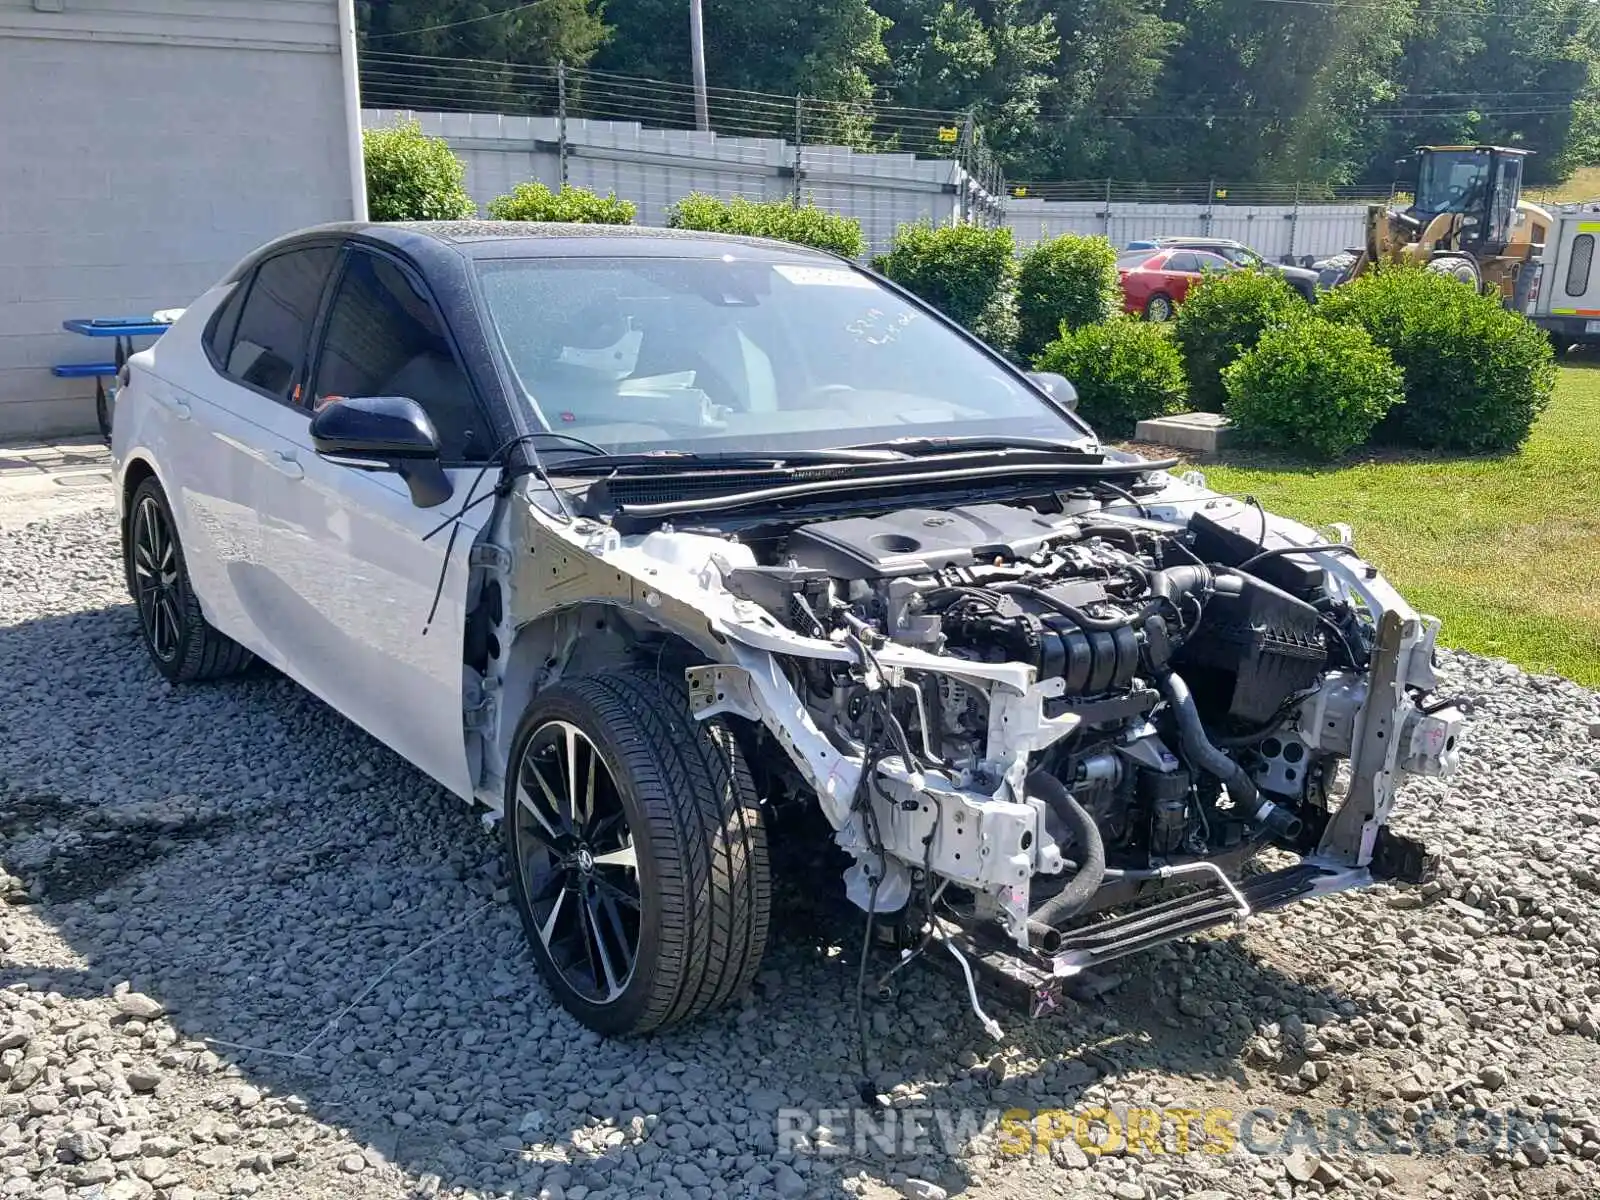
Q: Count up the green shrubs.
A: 9